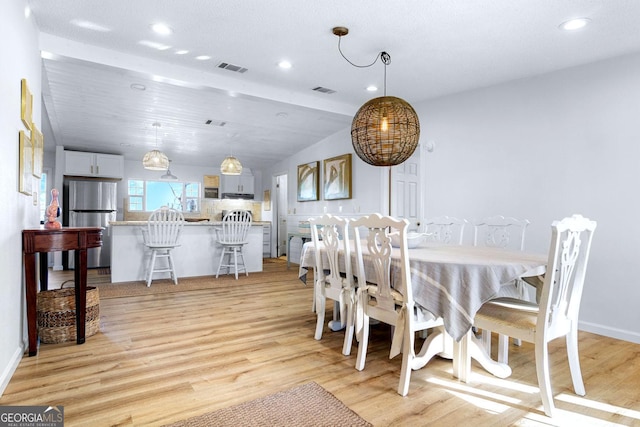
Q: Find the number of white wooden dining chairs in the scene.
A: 5